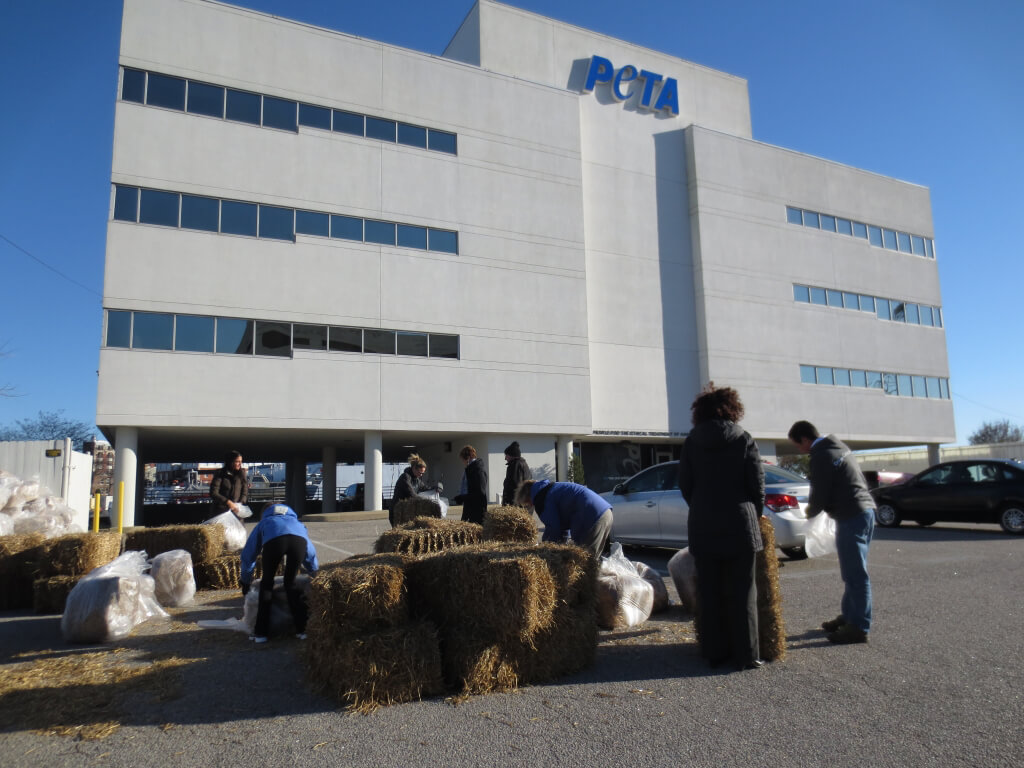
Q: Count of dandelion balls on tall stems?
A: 0